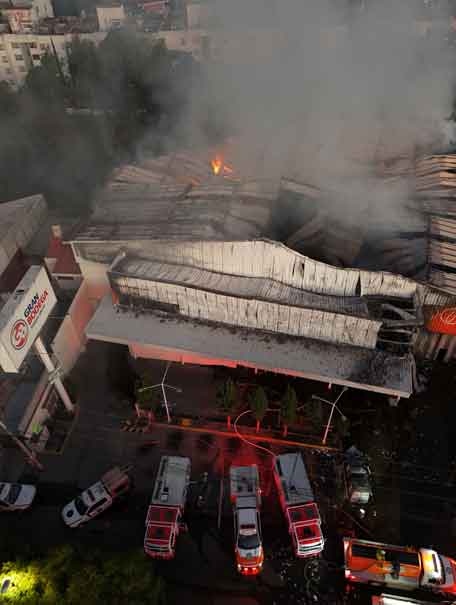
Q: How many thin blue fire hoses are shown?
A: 0